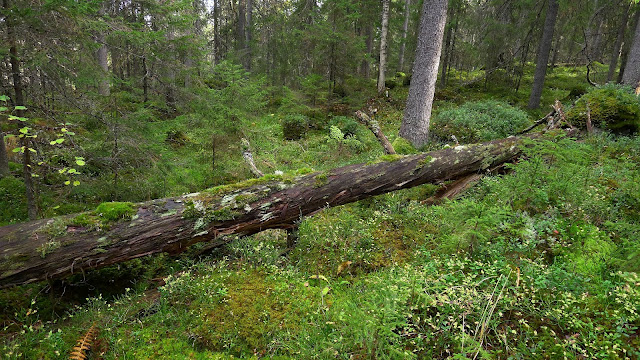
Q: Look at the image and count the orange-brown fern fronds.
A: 1